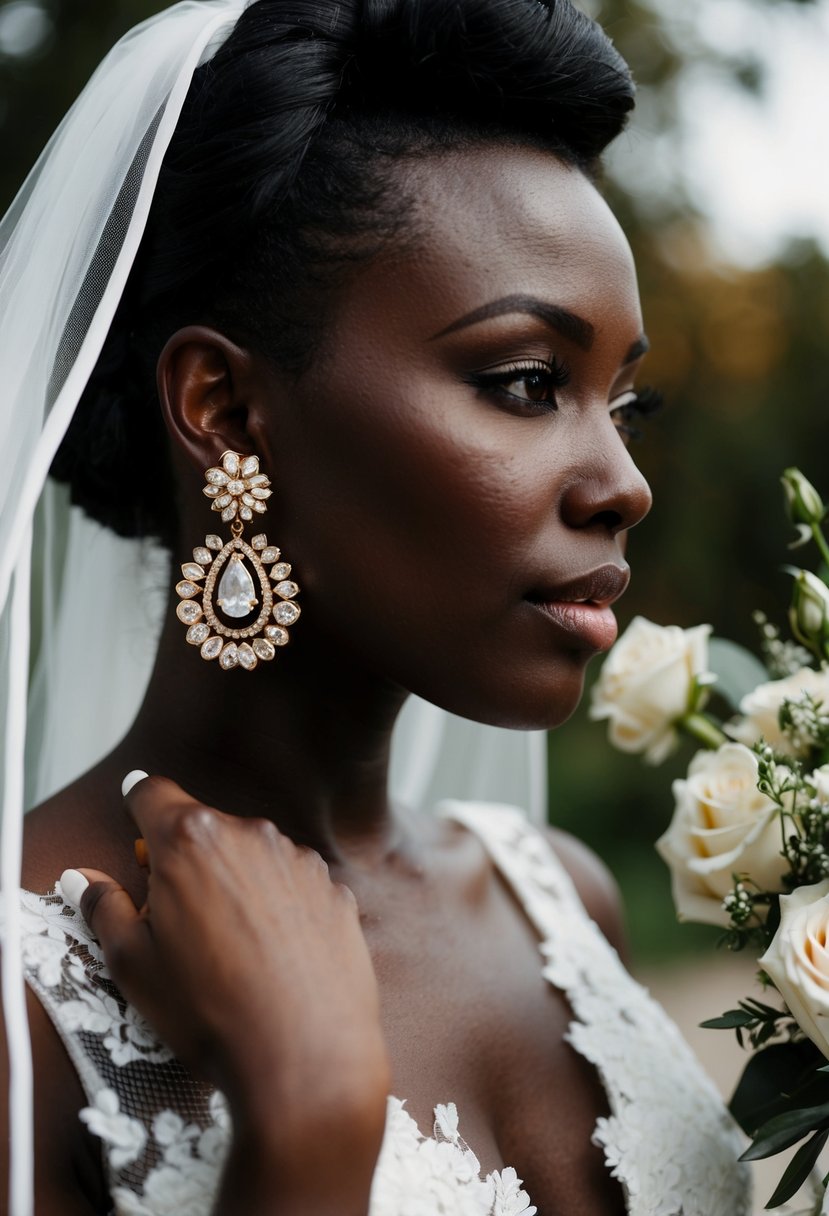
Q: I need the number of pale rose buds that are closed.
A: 2